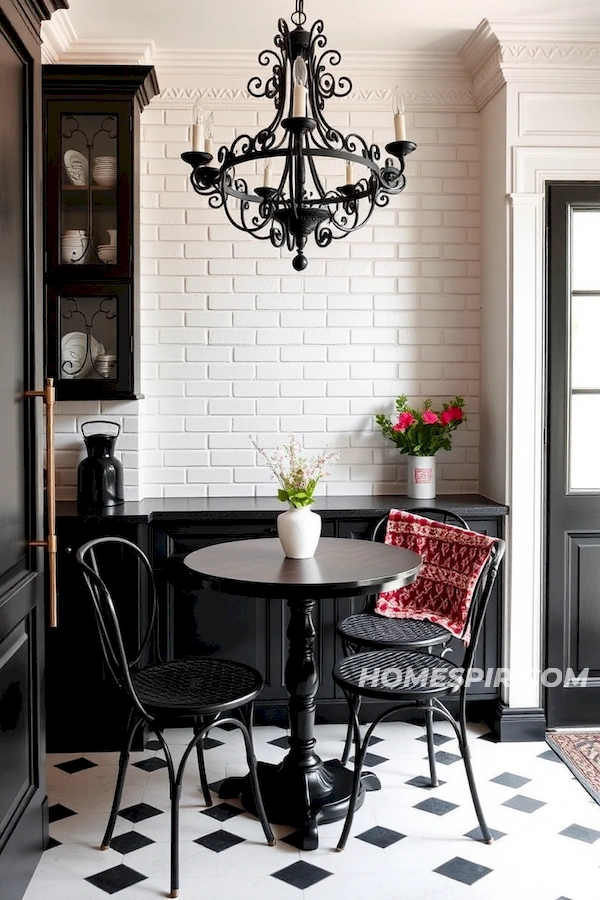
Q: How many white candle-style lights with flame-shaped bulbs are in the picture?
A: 6